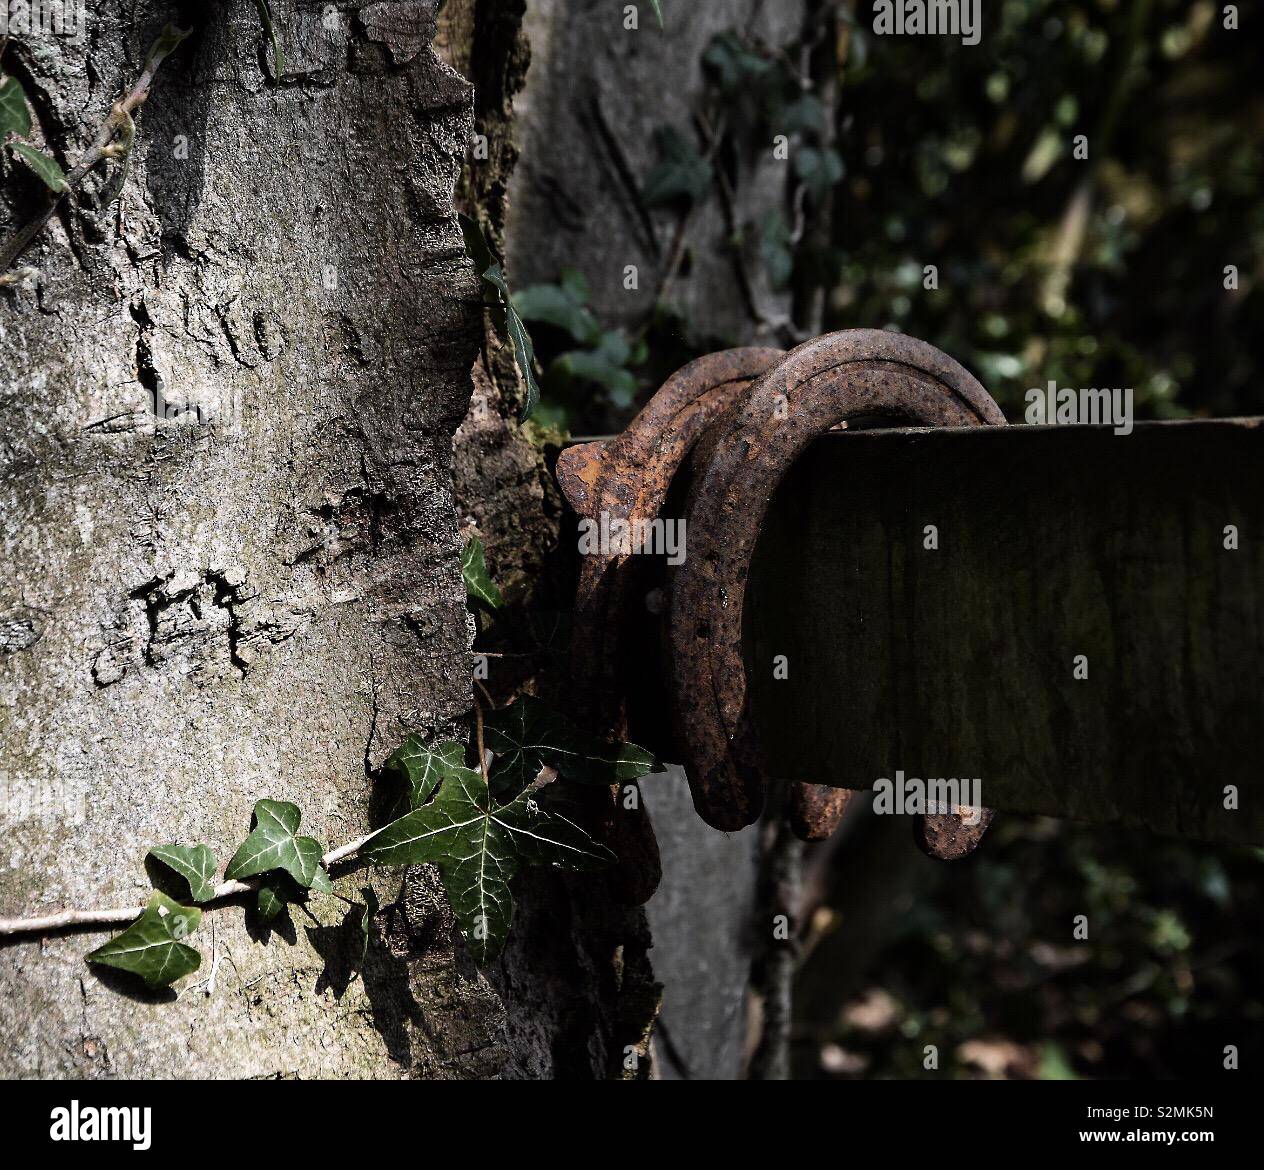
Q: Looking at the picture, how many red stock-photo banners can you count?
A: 0